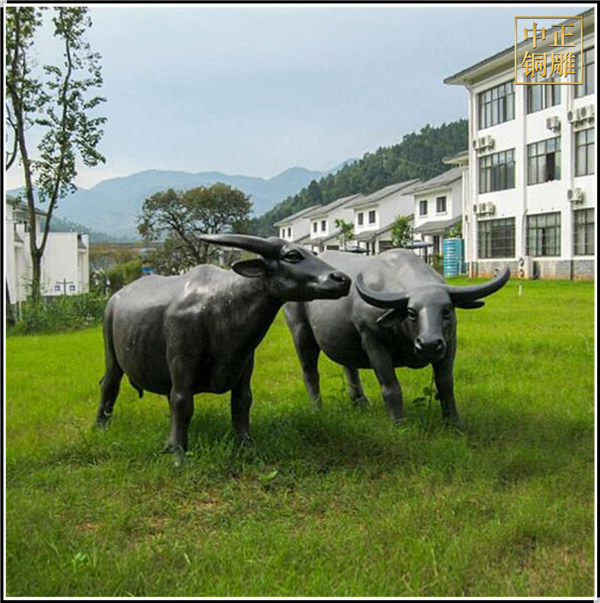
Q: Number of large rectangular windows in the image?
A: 9